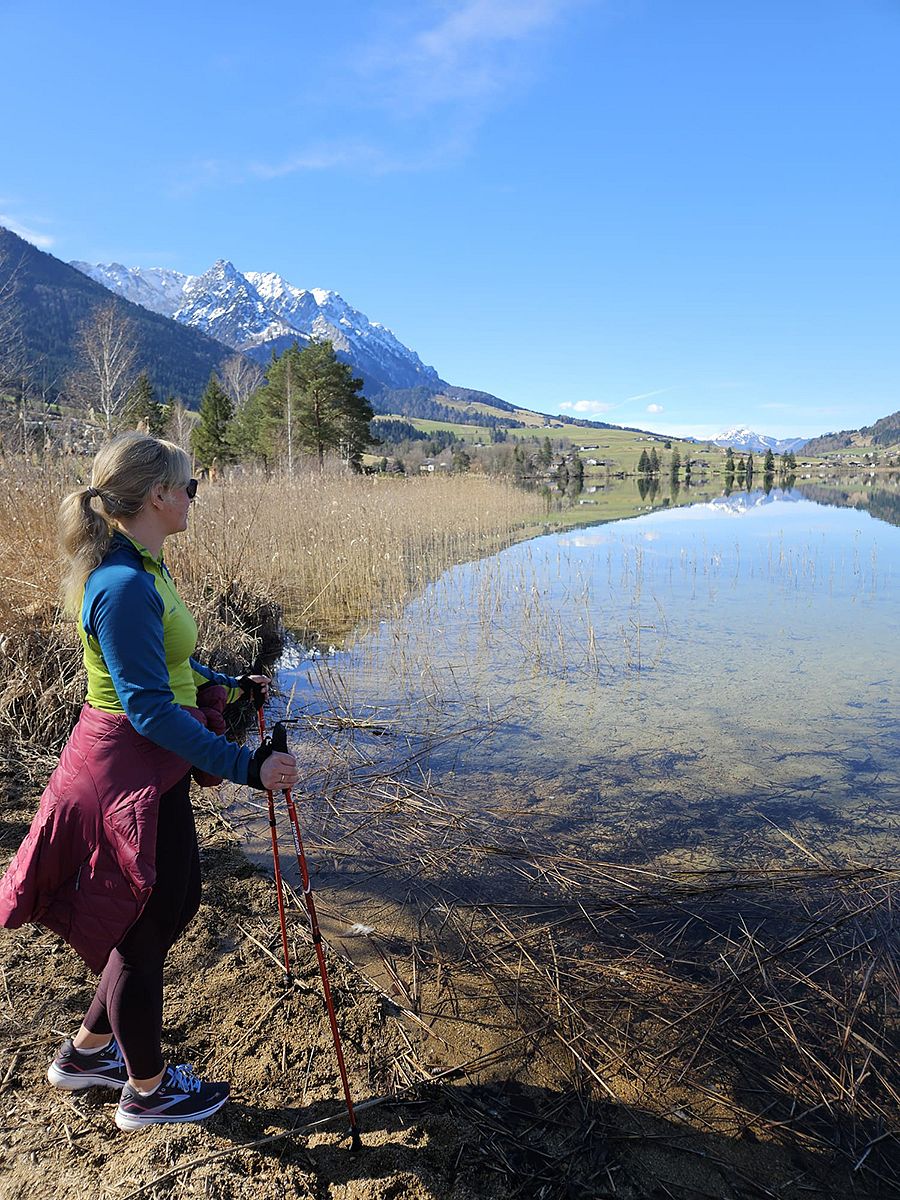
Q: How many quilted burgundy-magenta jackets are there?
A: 1